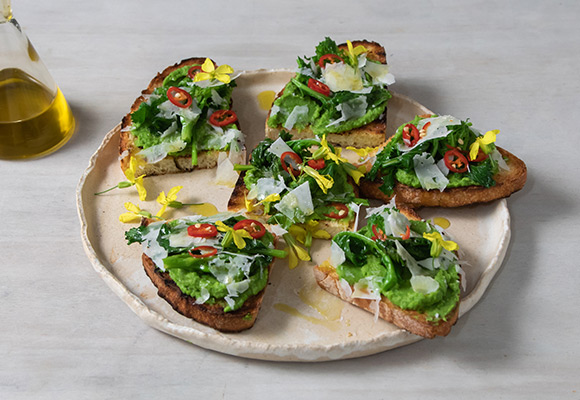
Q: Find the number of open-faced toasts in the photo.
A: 6